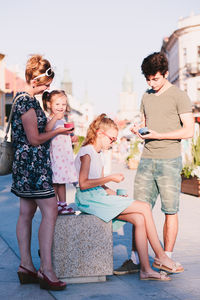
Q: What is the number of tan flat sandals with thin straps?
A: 2